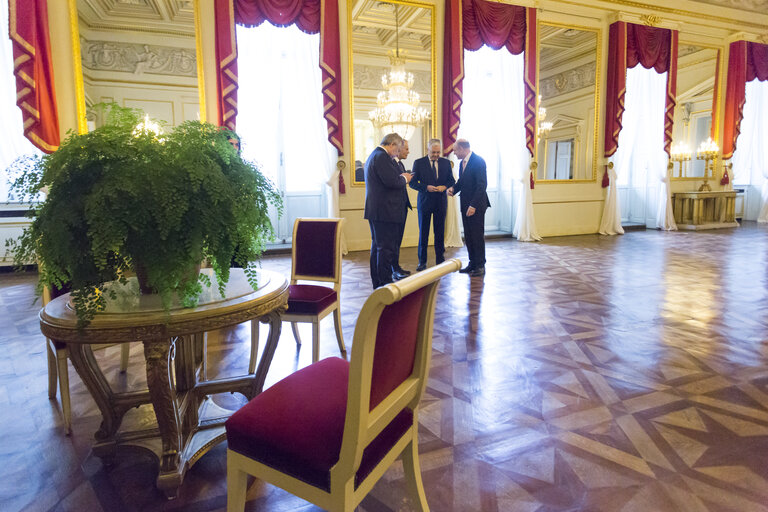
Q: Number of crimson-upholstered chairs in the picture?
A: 3